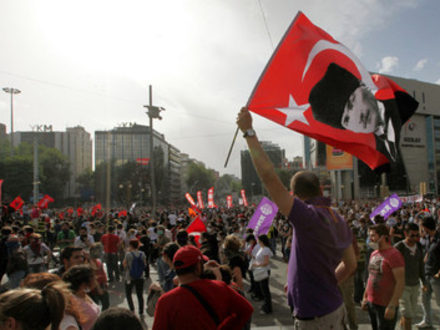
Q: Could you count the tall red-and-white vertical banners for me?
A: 5